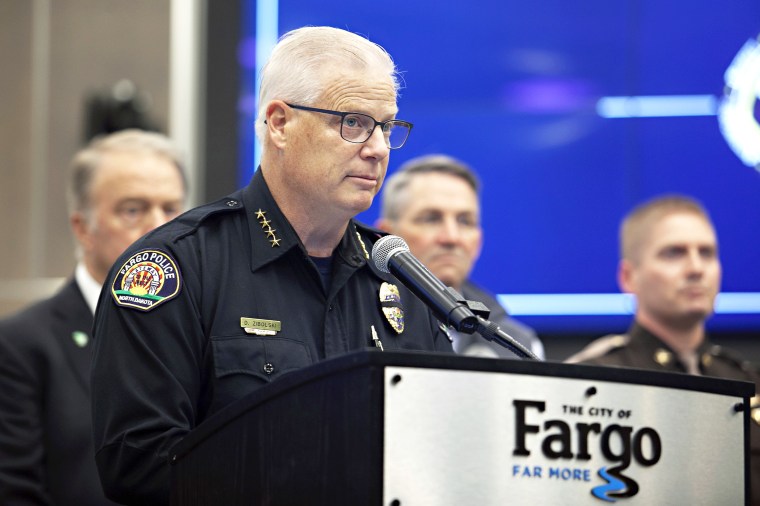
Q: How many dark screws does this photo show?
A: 4